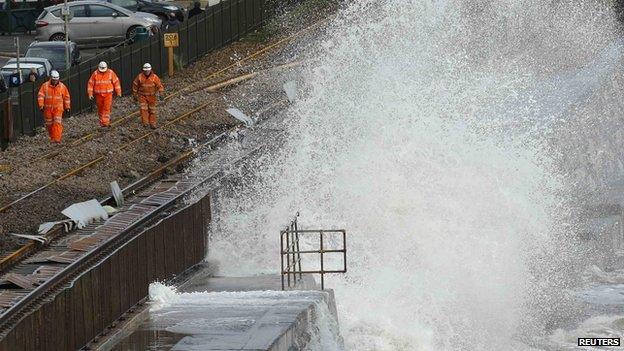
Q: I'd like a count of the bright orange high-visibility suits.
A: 3